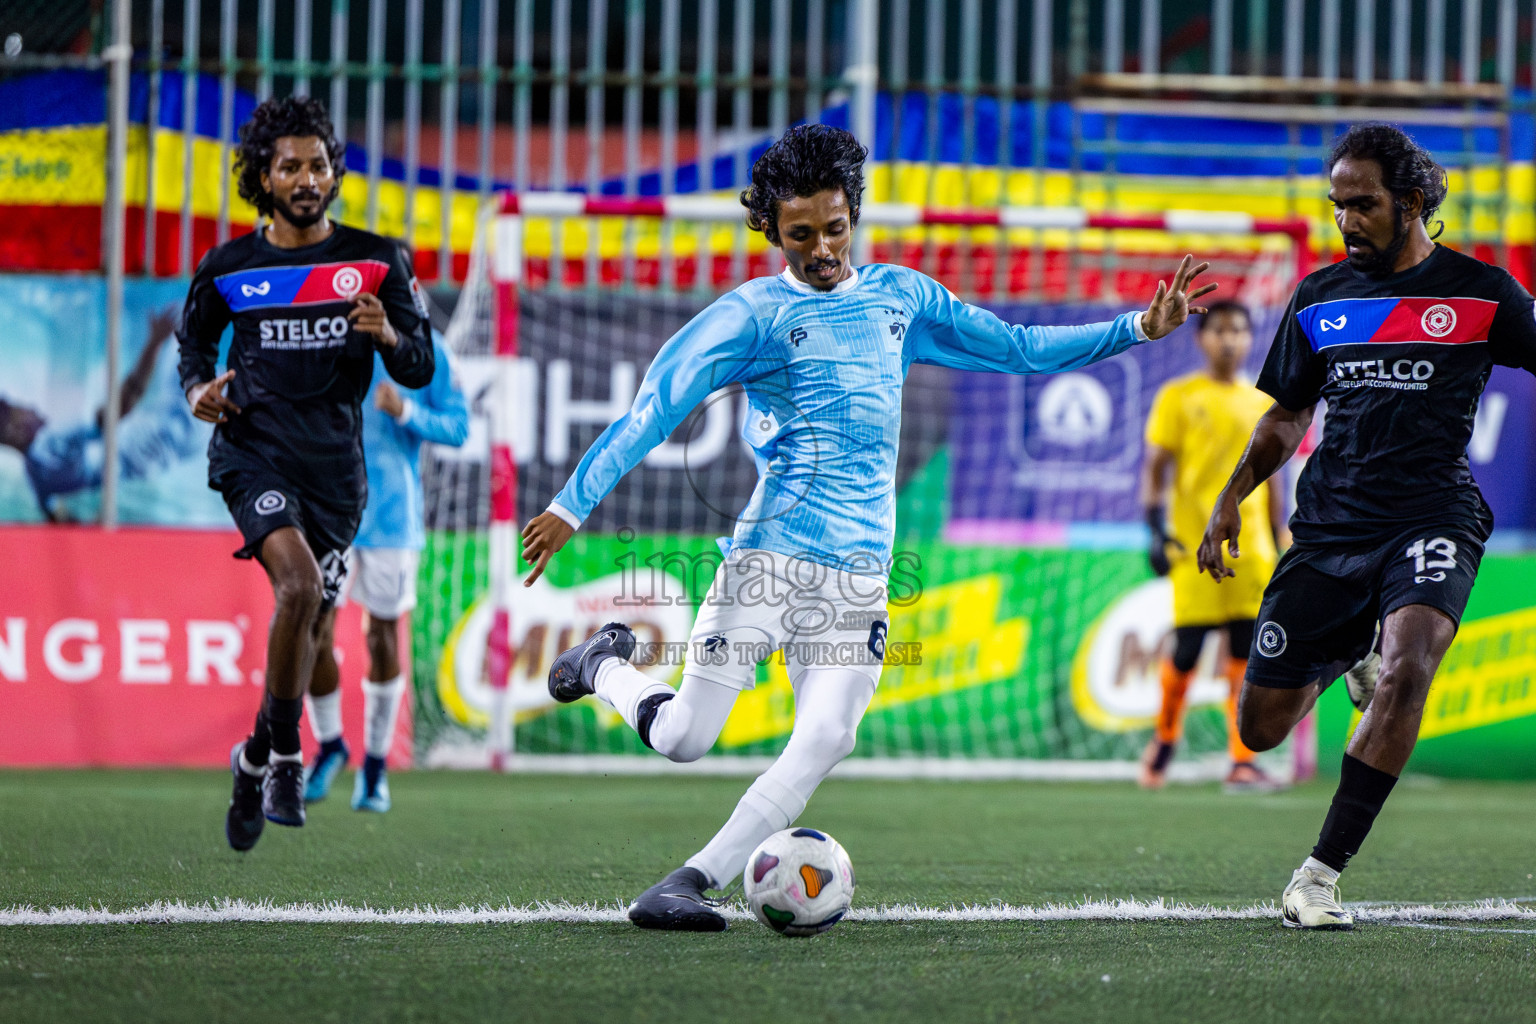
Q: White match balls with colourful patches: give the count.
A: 1